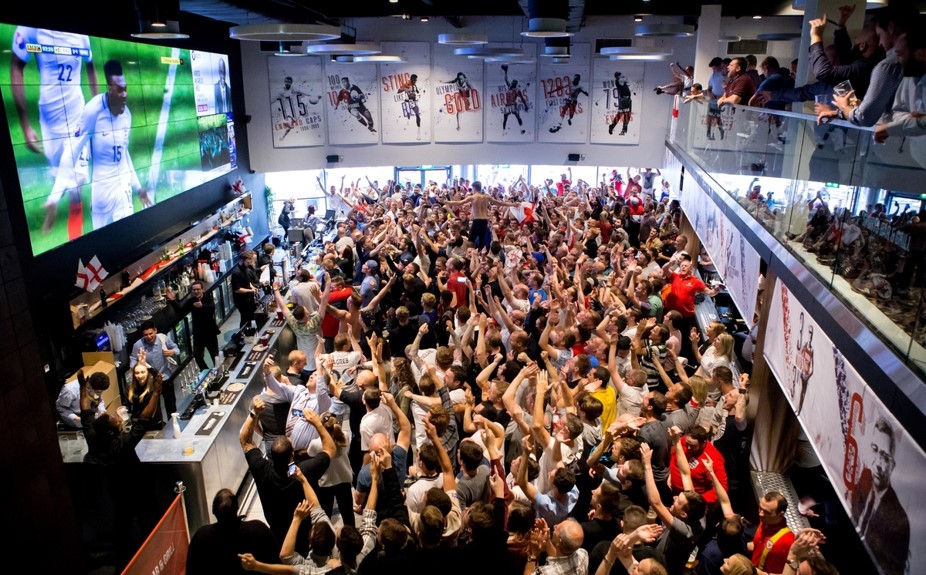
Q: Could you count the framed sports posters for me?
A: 7